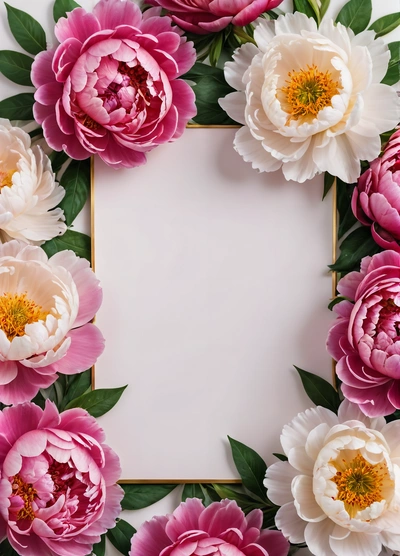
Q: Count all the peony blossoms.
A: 10